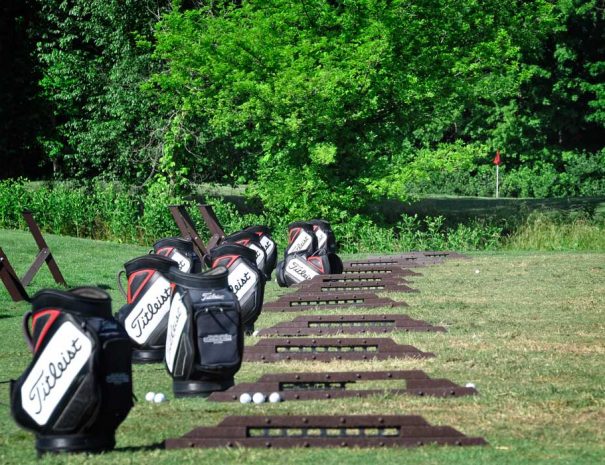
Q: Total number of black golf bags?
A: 10